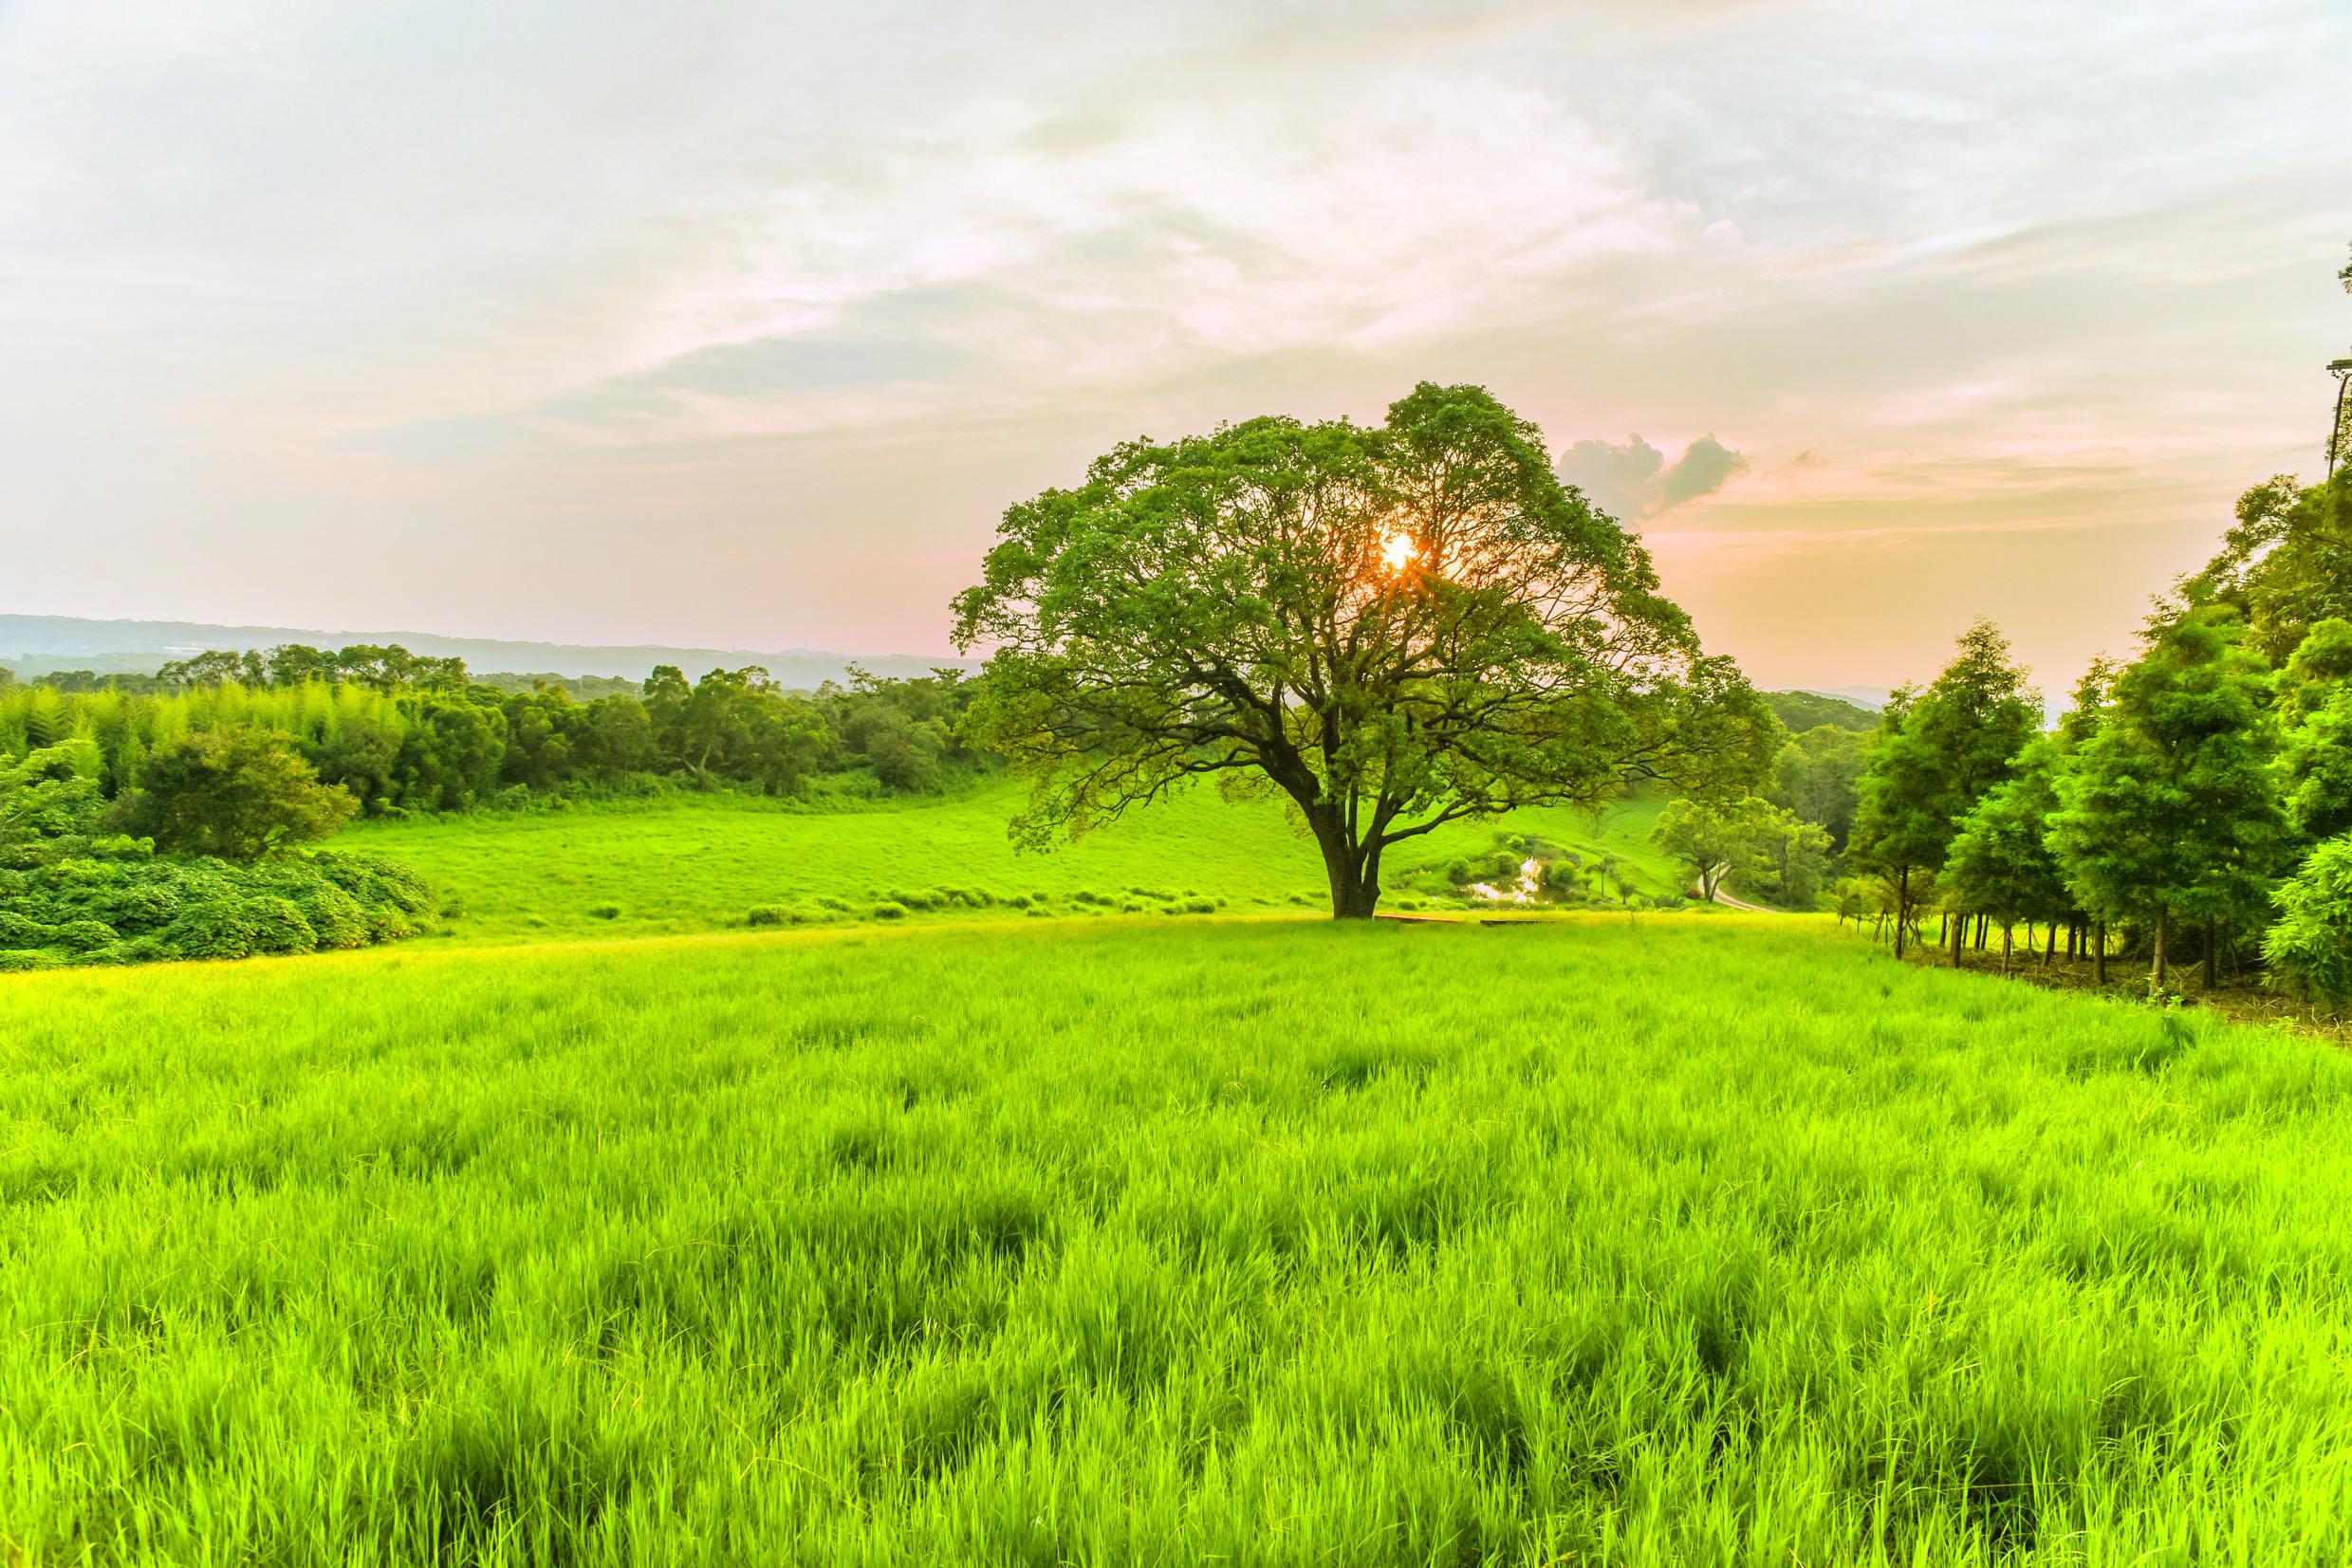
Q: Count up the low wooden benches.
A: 2